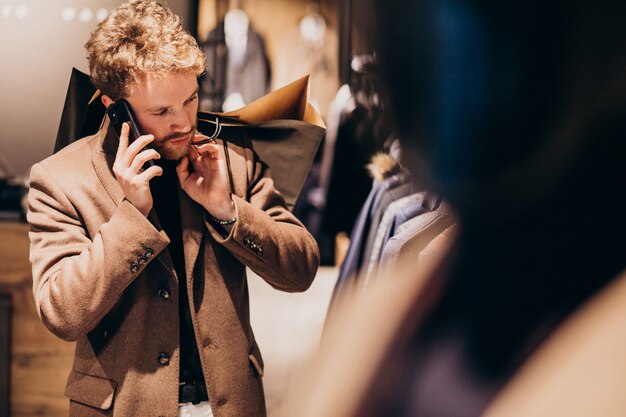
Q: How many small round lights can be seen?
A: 5